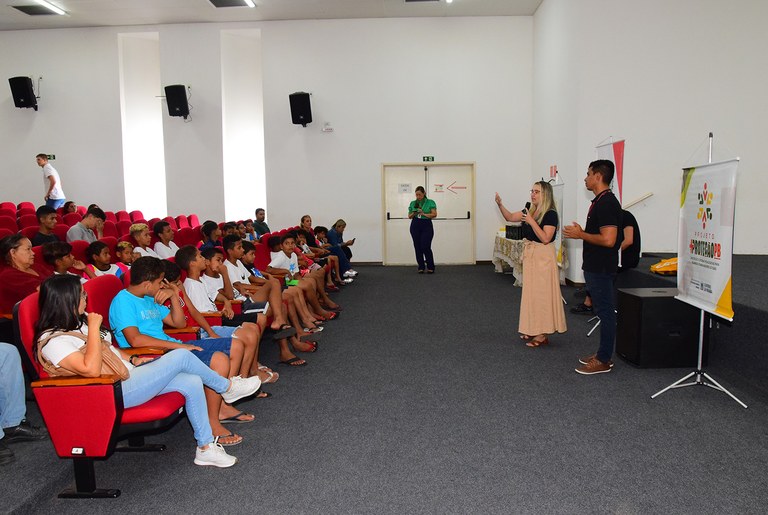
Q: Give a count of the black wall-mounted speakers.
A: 3